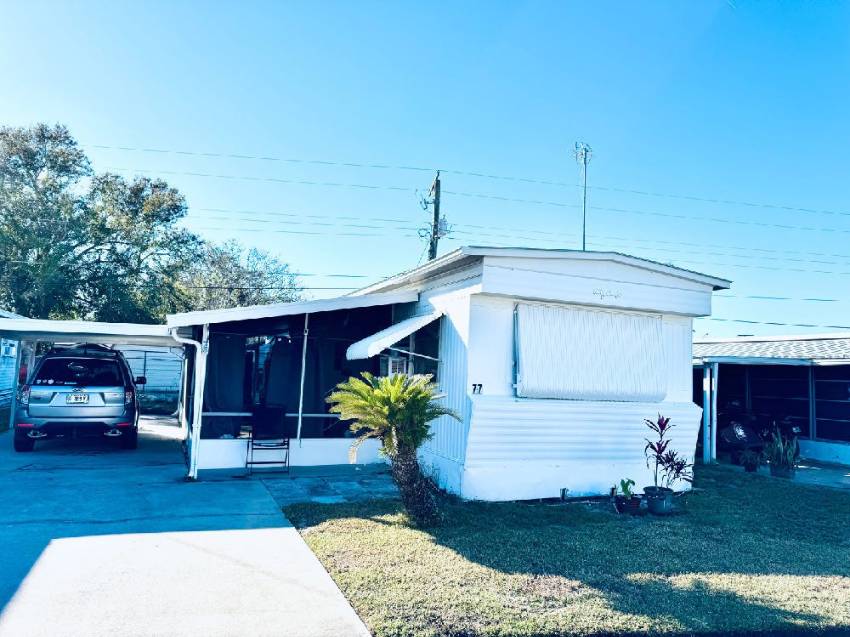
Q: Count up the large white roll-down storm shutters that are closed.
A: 1